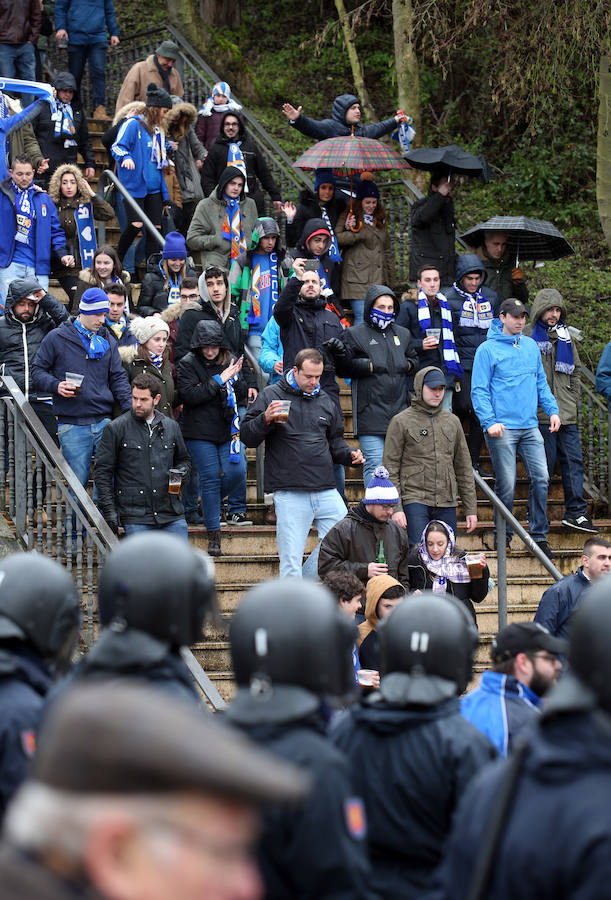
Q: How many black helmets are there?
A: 5